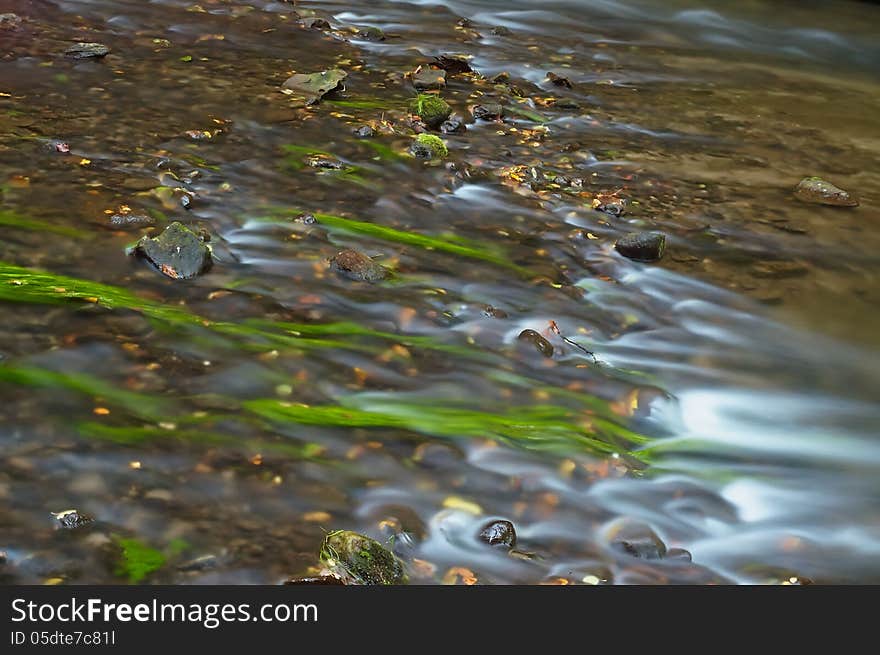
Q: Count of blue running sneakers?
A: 0